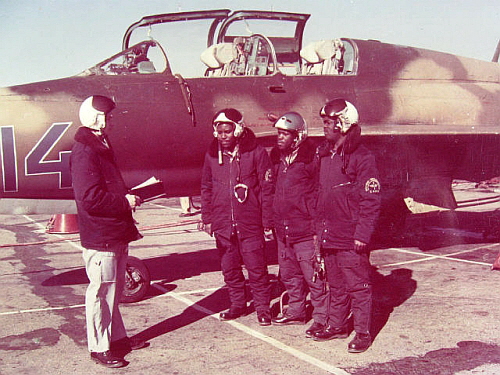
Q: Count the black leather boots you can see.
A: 8